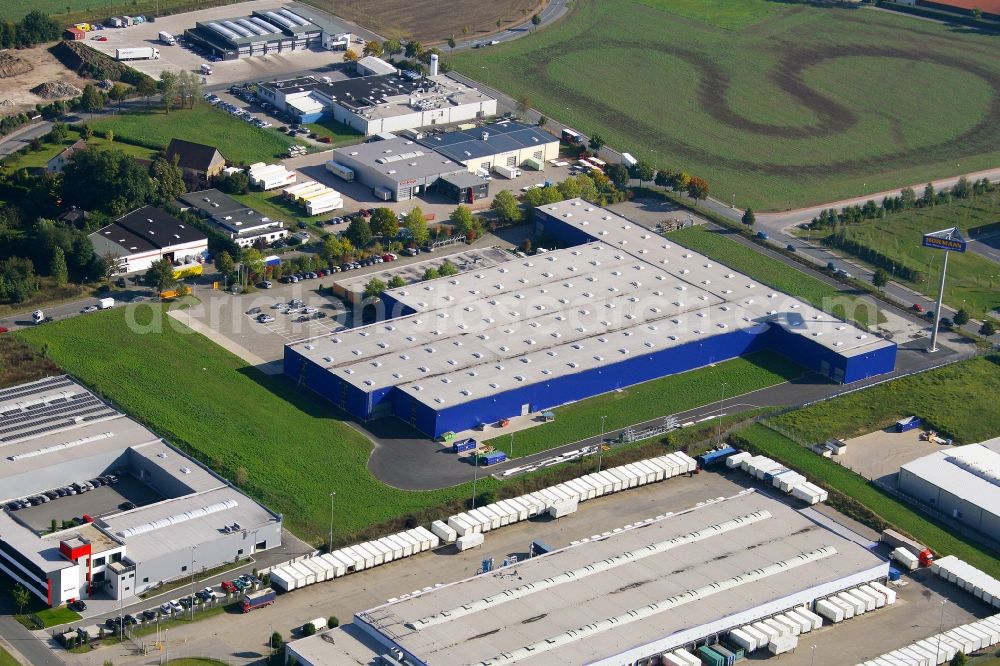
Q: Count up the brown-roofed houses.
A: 2